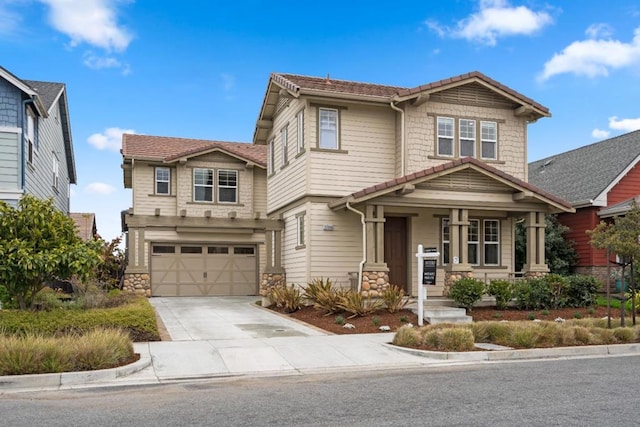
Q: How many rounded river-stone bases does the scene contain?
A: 5